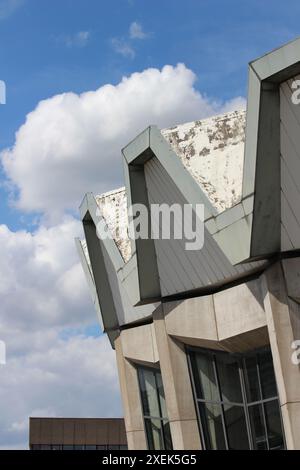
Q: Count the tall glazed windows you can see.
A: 2